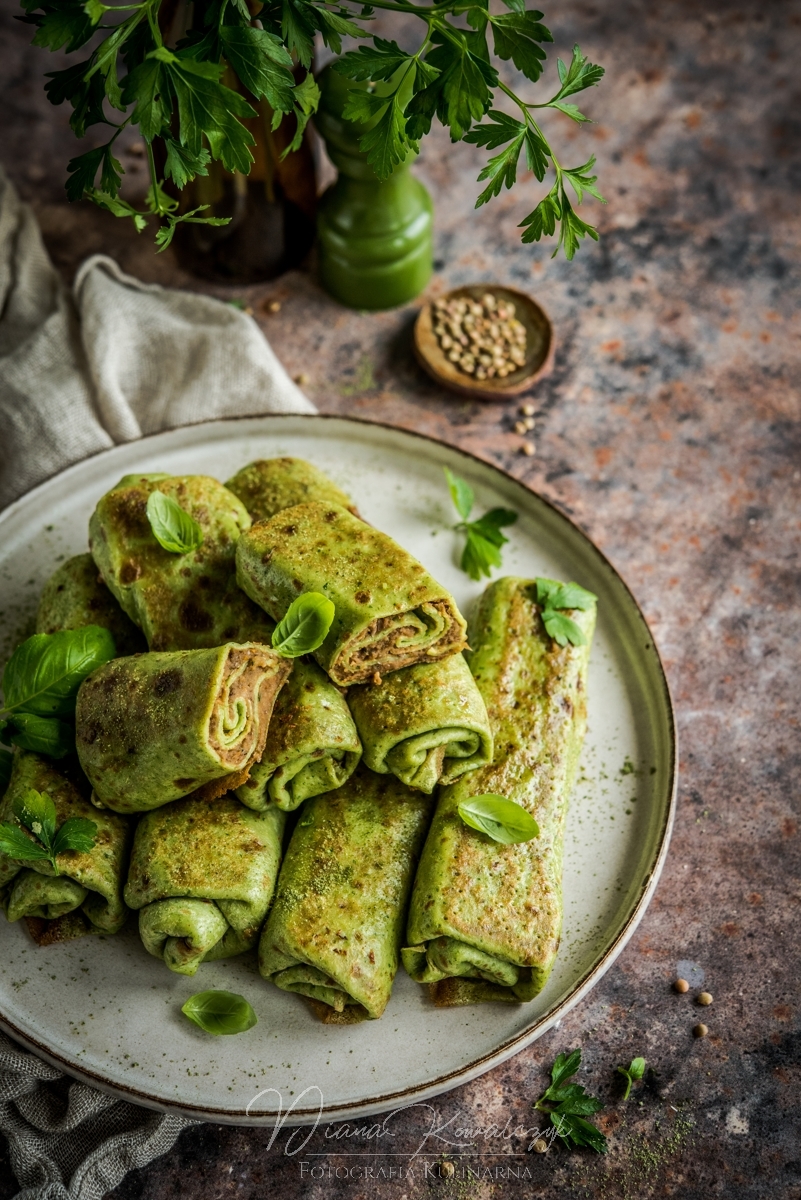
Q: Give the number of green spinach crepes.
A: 11